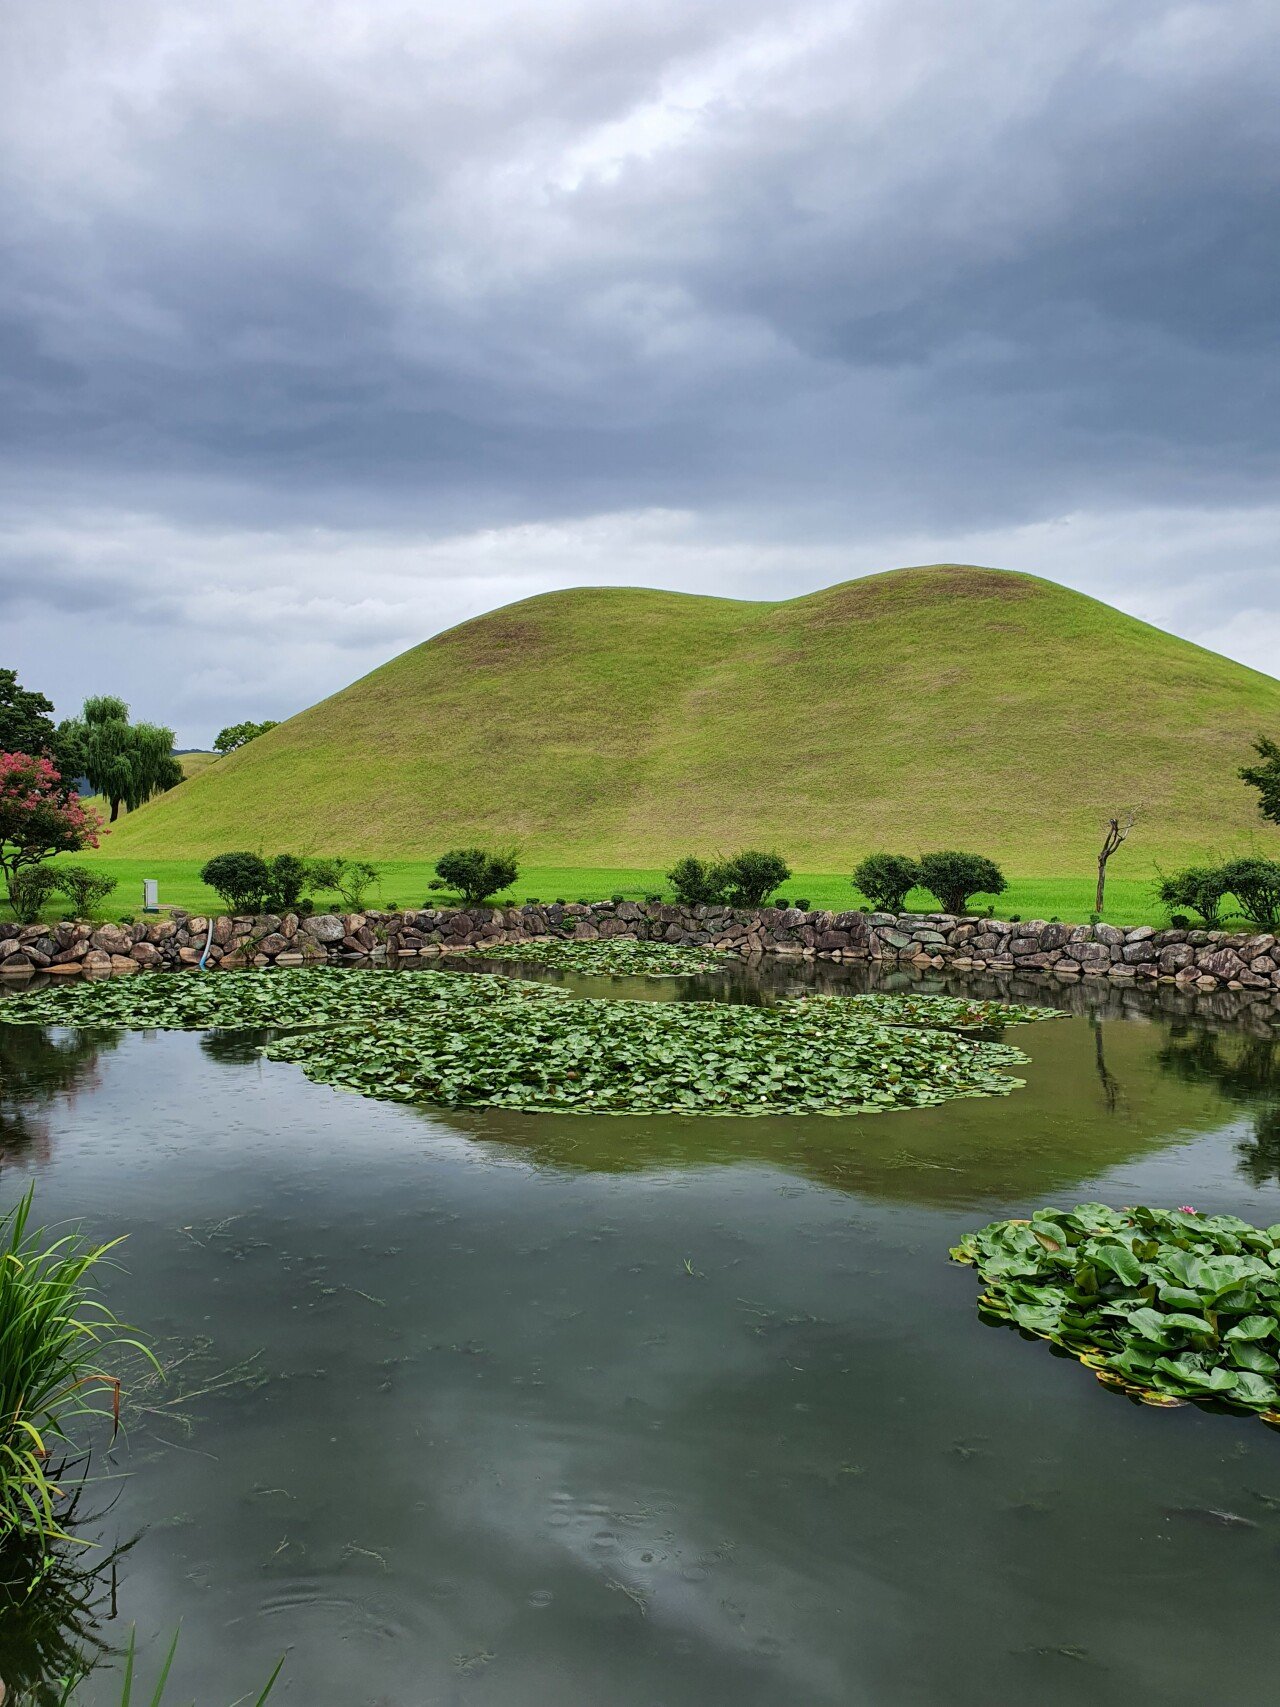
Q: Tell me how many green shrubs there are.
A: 12